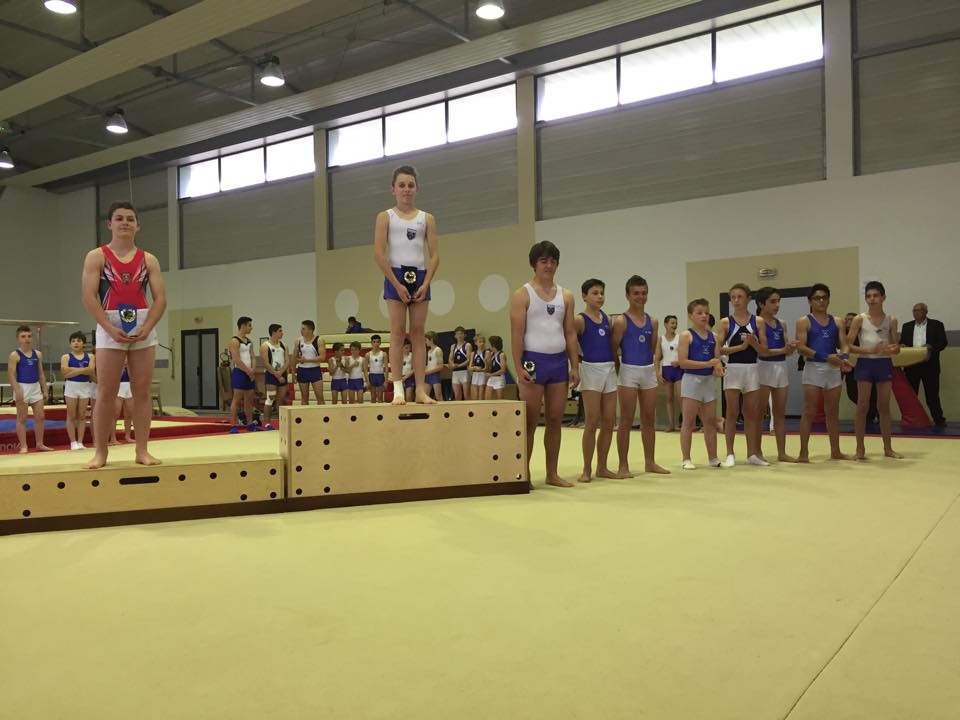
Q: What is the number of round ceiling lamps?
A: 5